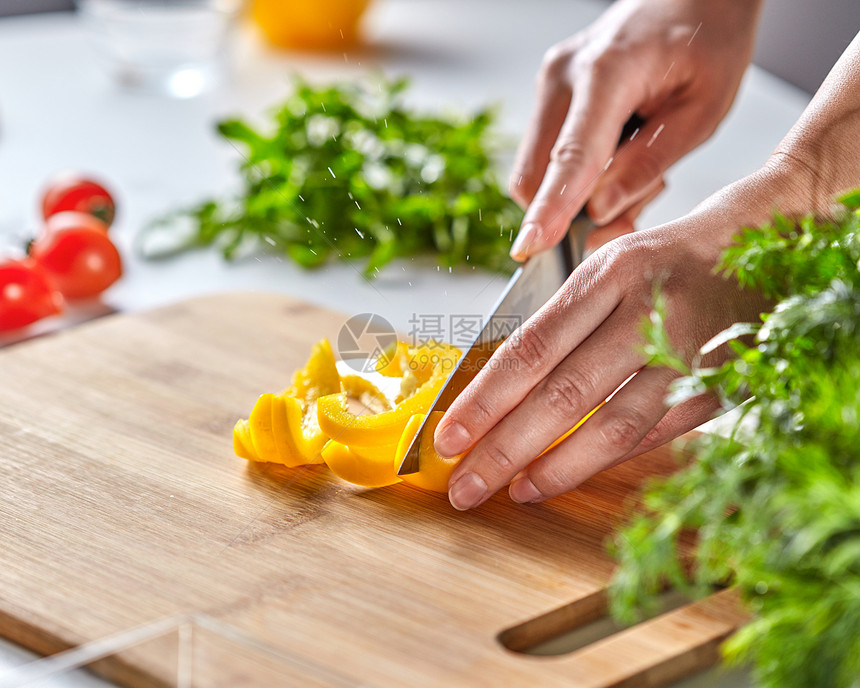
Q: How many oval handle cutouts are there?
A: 1